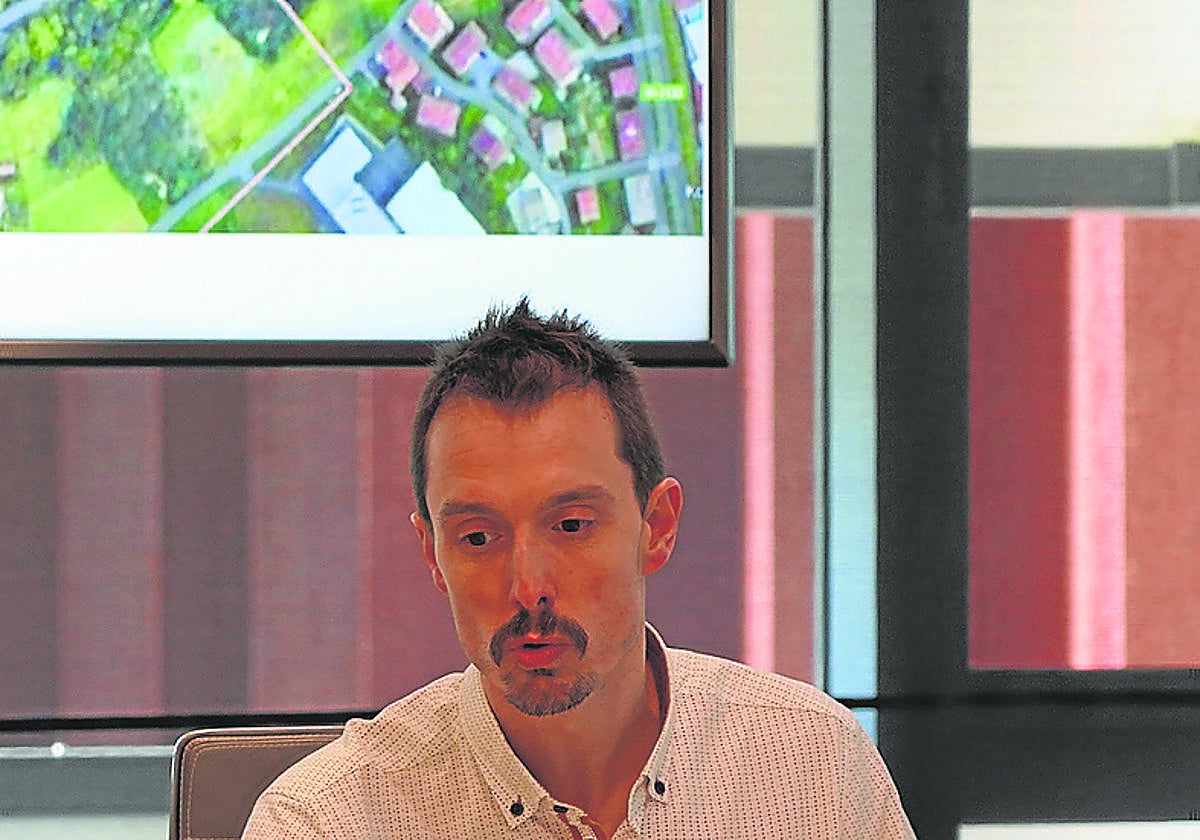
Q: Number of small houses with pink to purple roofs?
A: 12